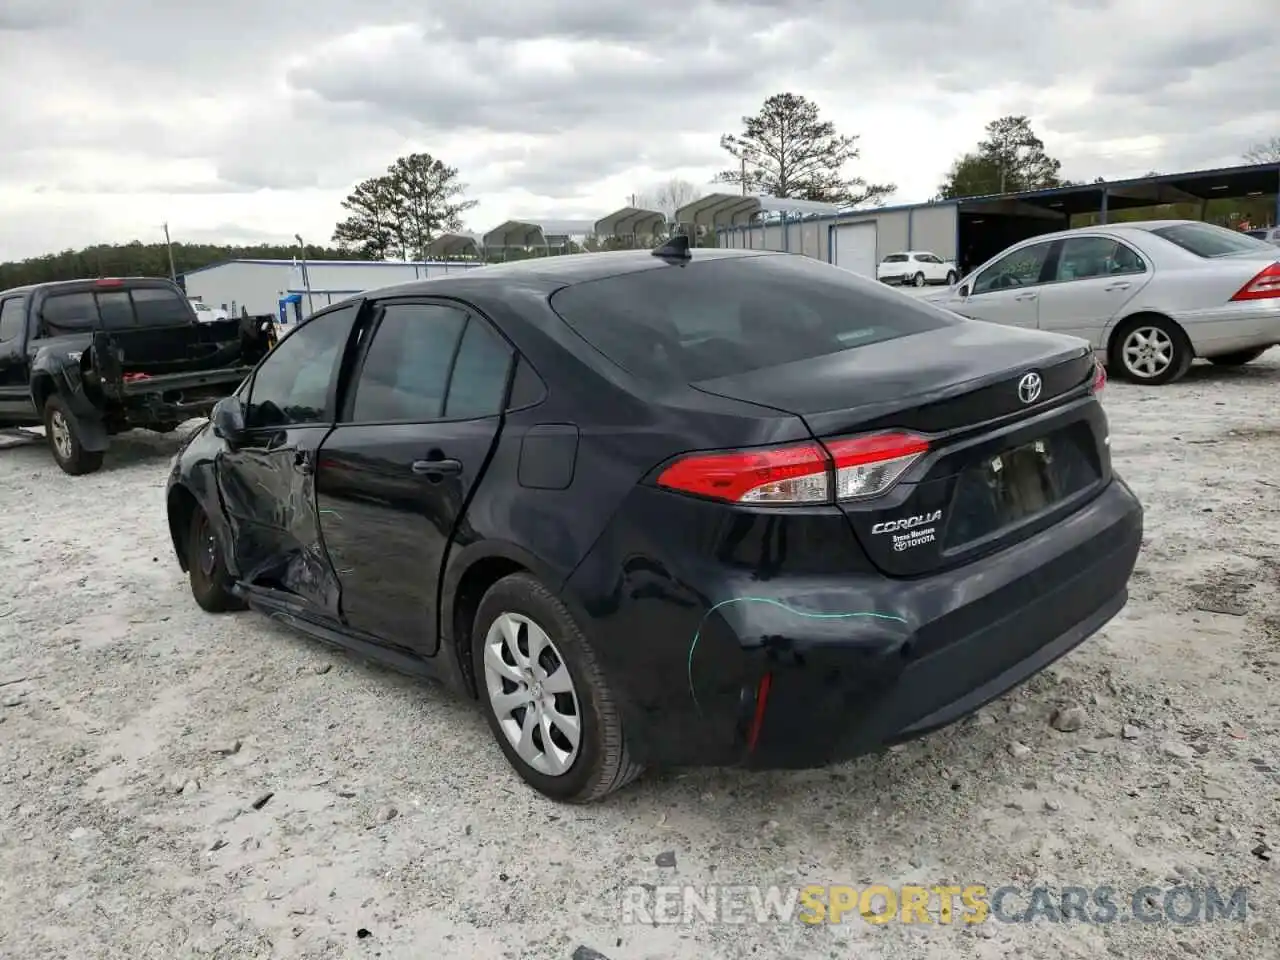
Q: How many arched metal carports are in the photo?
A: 4